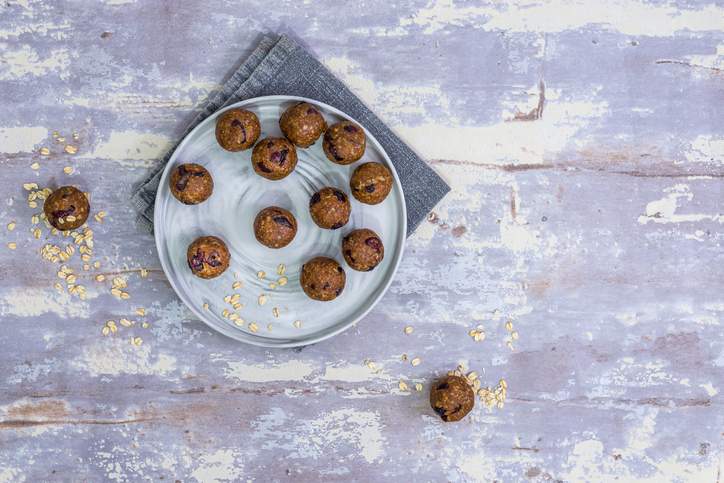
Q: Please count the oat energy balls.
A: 13